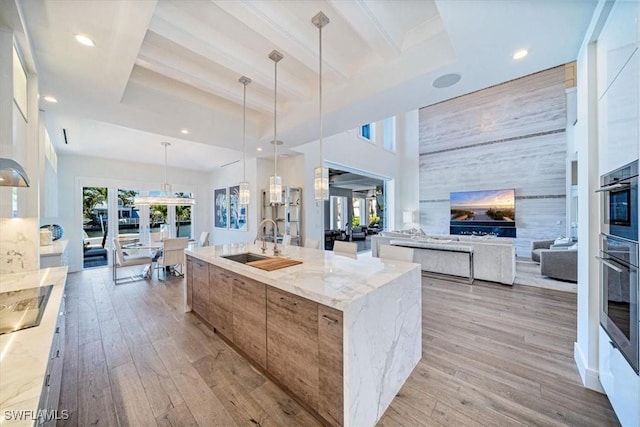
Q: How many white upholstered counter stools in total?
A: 4